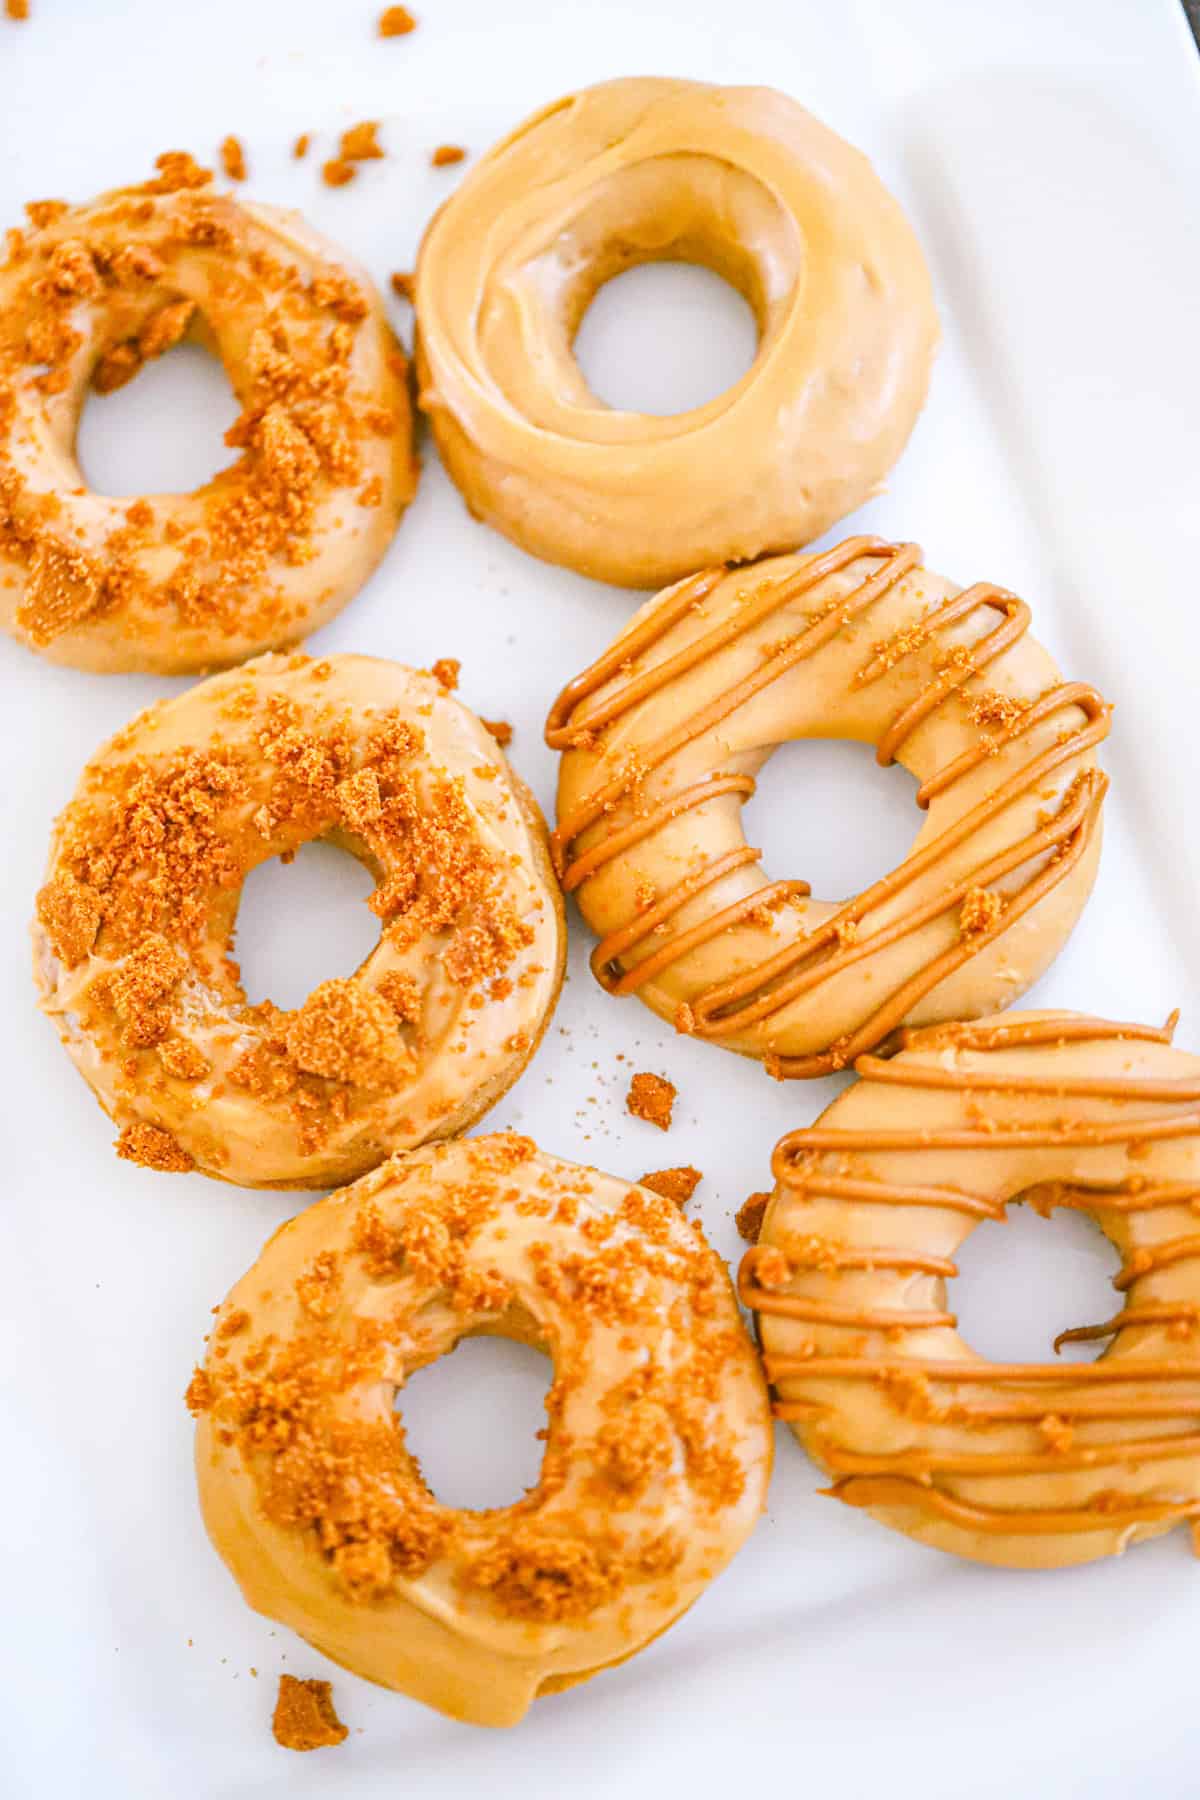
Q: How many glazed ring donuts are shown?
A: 6